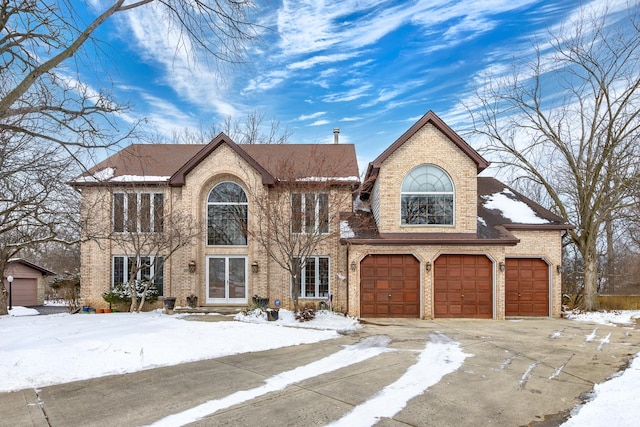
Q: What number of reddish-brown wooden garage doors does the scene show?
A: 3